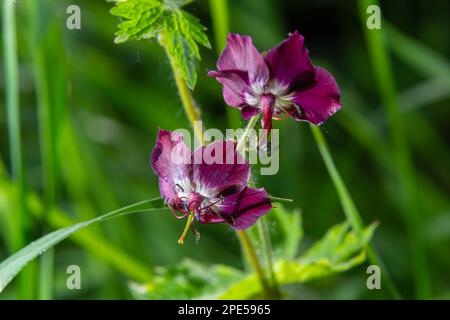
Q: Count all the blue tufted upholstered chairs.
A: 0